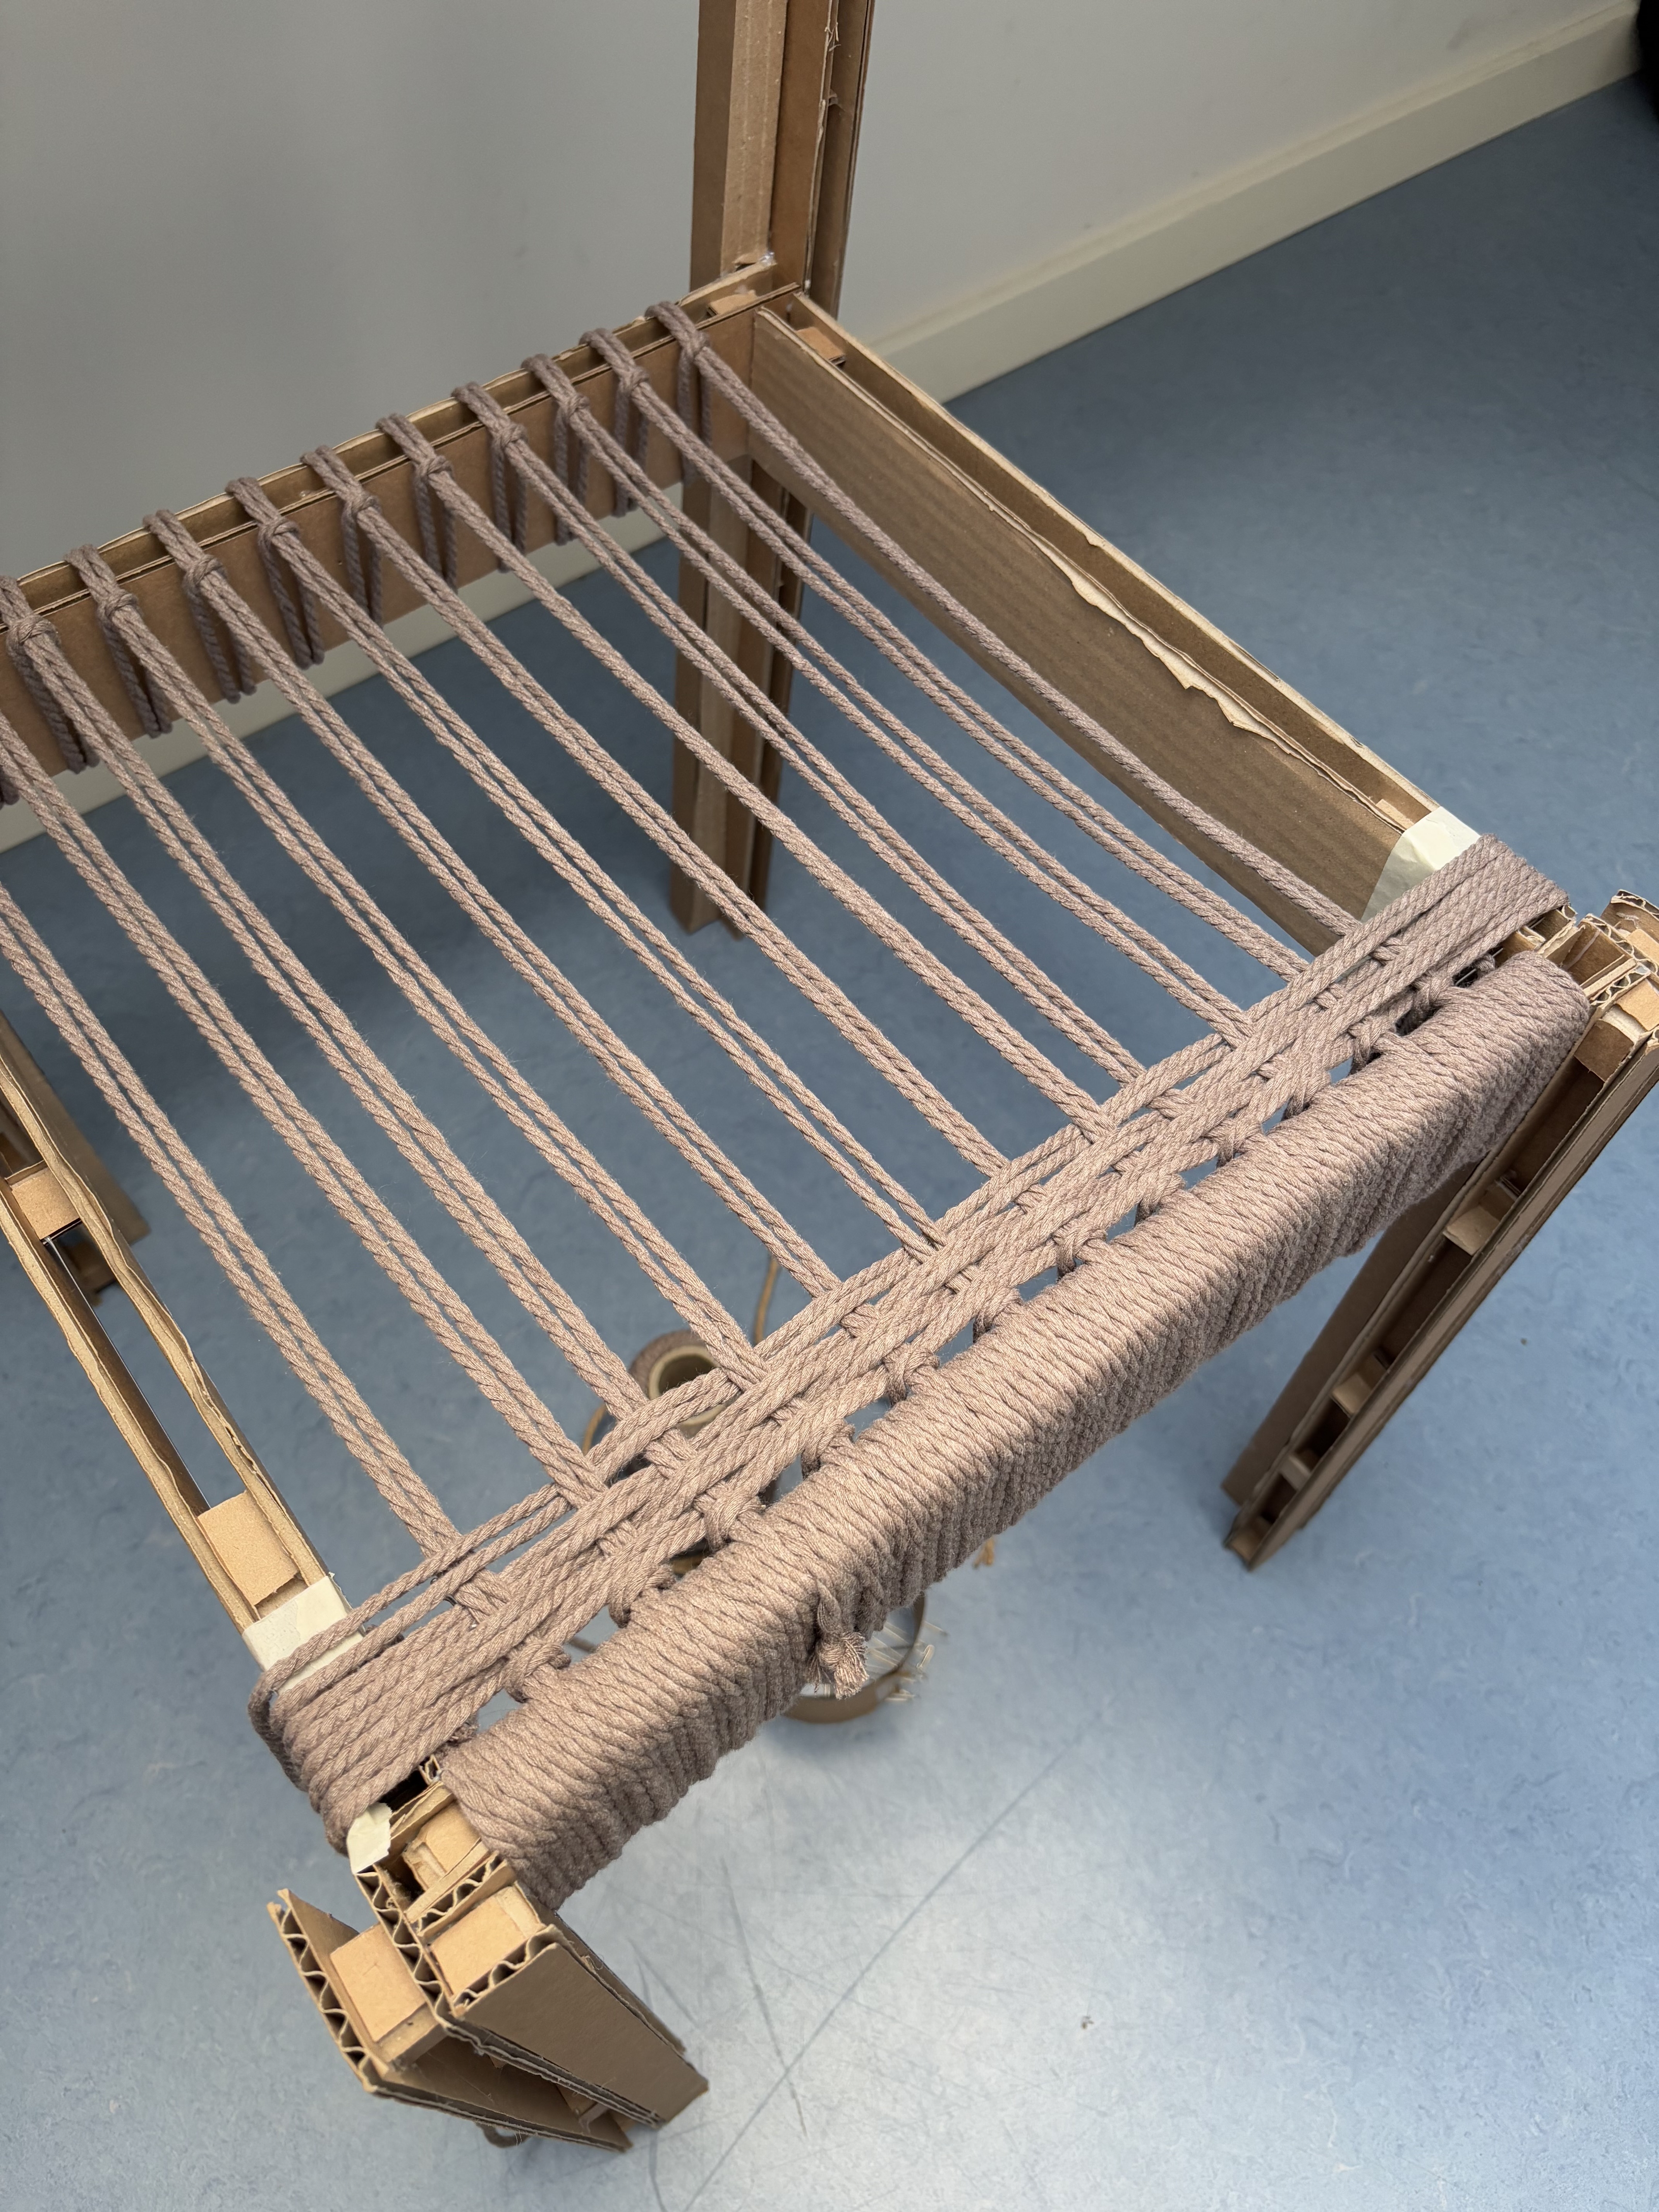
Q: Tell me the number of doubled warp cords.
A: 12